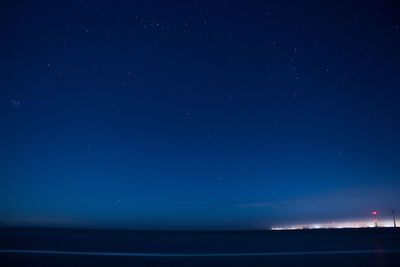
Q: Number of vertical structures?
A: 2